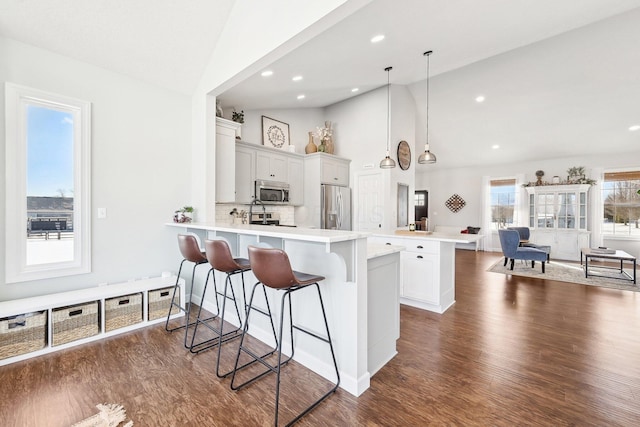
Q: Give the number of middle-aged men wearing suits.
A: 0